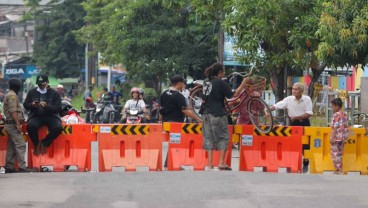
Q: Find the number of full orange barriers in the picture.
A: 4